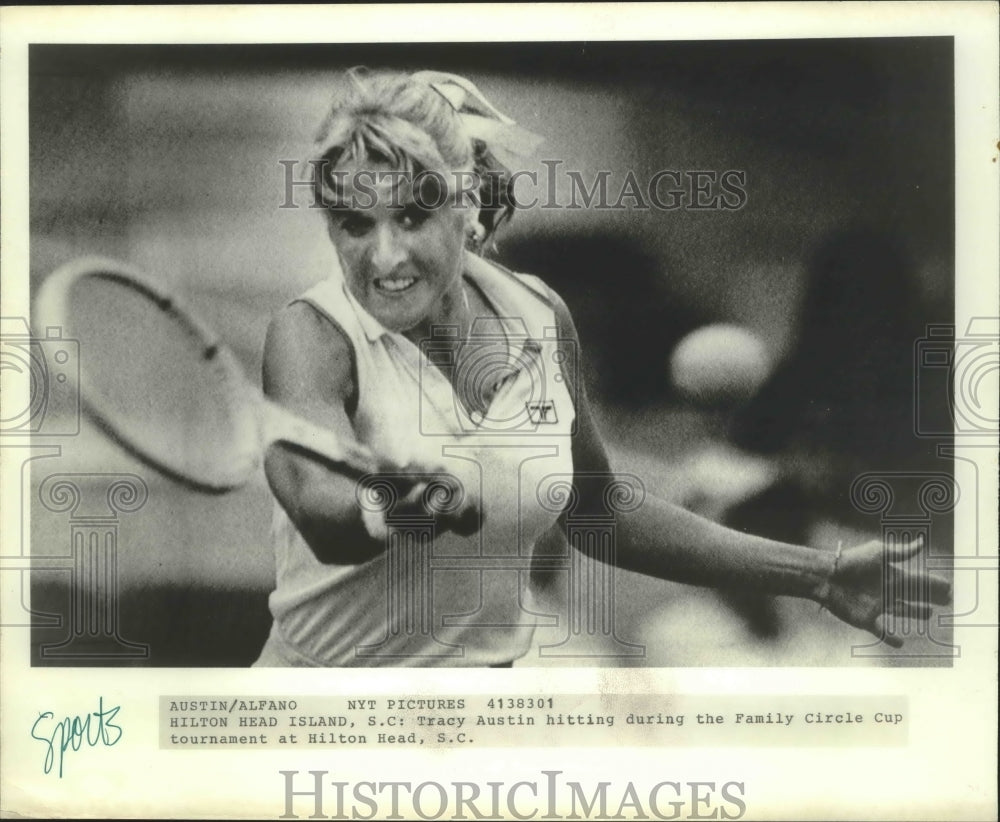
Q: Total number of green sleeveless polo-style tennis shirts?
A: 0